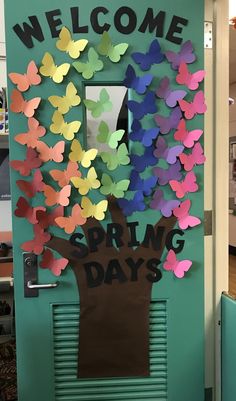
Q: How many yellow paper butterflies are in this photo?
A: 7